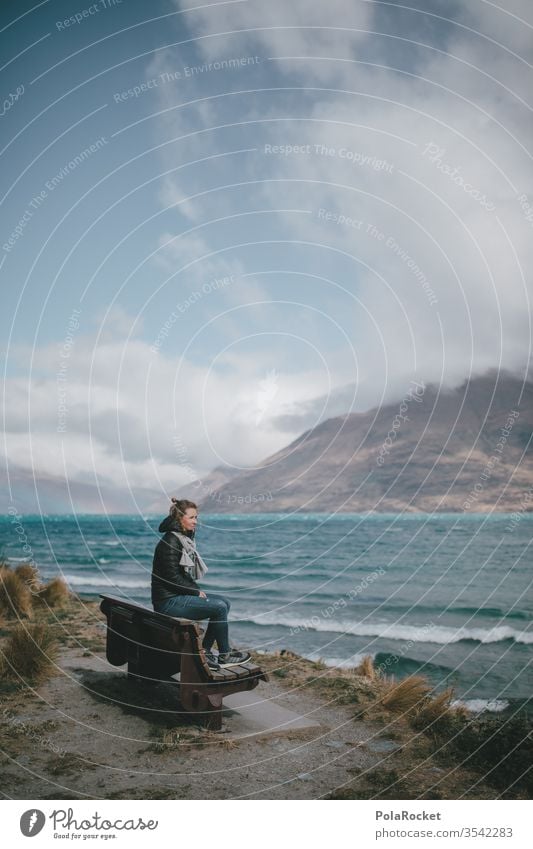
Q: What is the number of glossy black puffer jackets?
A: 1